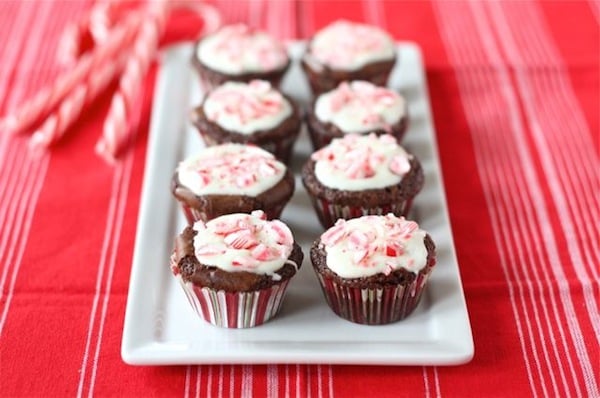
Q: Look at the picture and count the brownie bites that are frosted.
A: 8